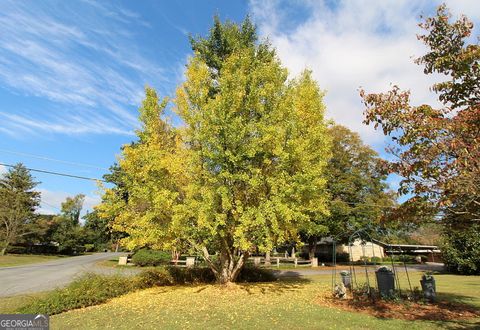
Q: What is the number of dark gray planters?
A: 3